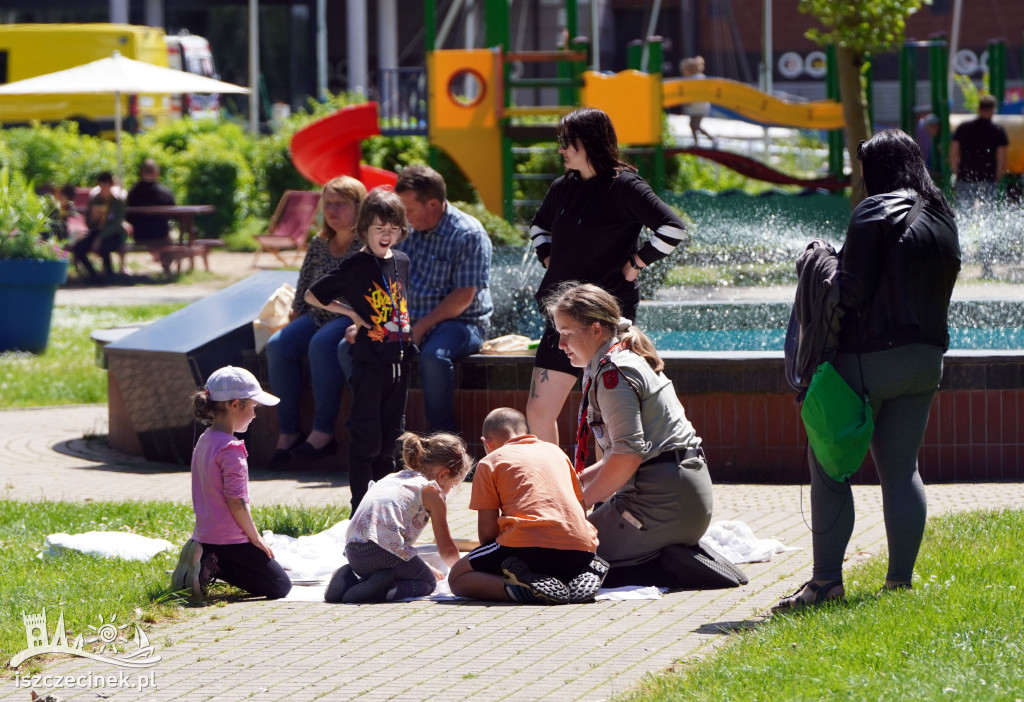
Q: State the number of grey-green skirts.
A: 1